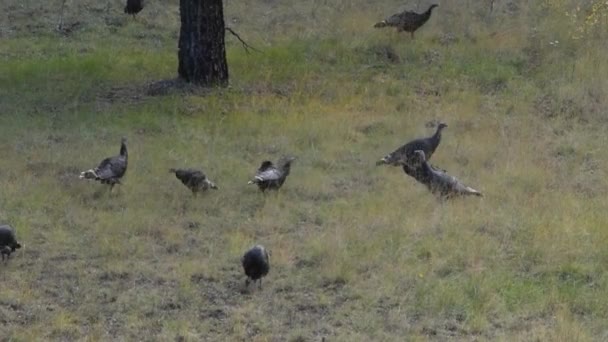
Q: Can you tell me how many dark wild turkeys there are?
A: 9